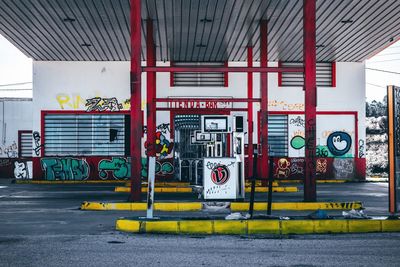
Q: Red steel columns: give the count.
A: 5